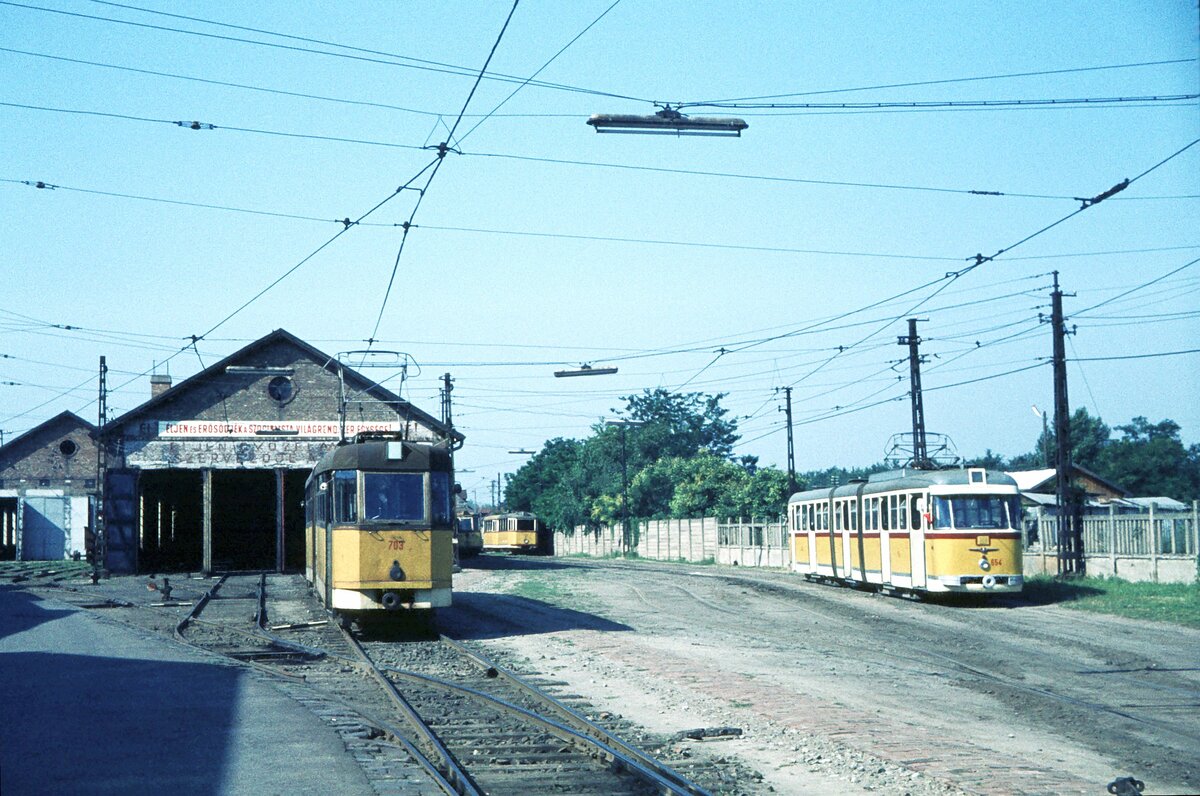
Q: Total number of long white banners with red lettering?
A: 1